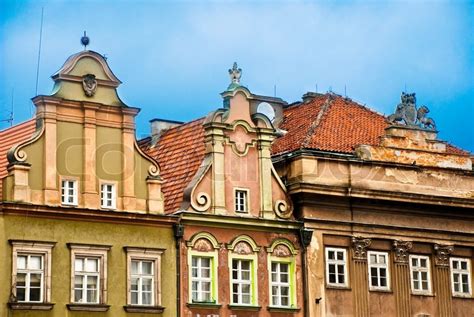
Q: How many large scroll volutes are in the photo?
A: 4